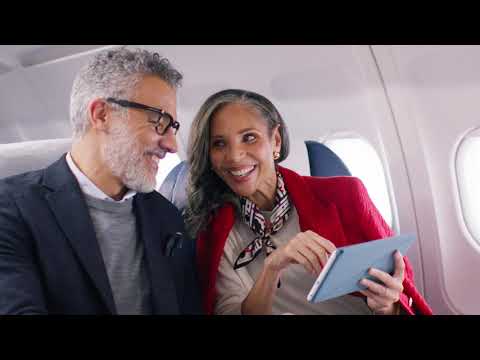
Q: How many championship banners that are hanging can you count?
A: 0